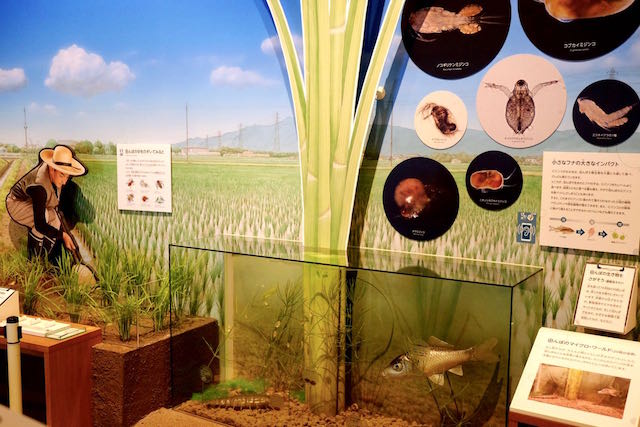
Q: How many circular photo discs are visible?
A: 7